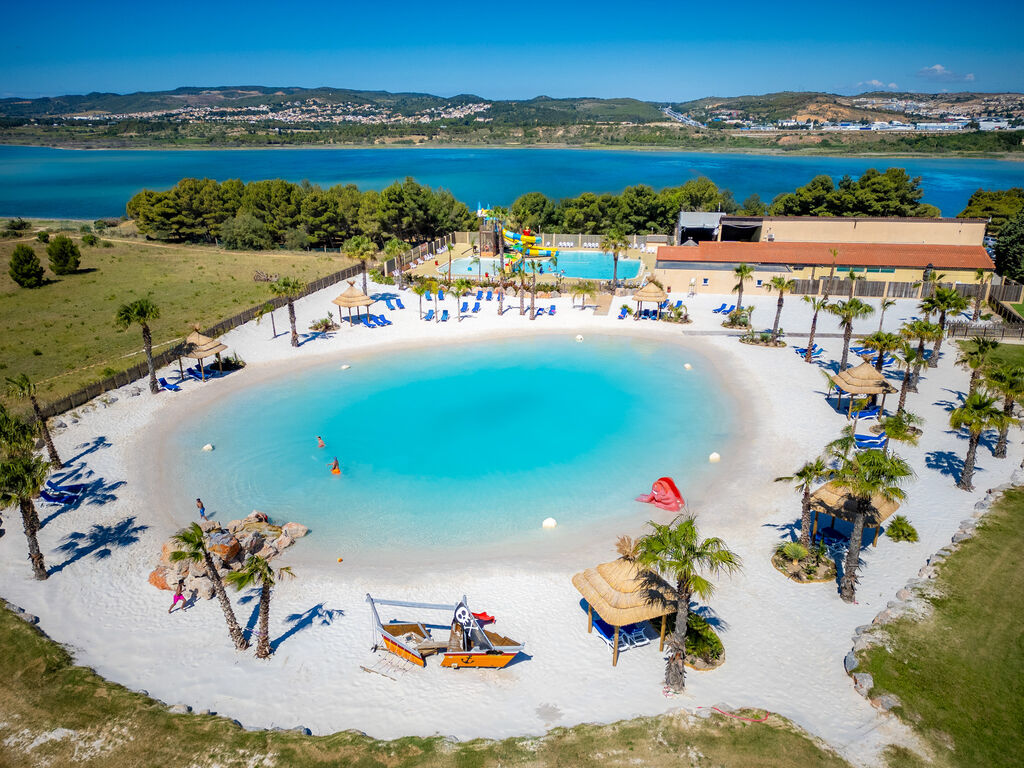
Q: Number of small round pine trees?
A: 2